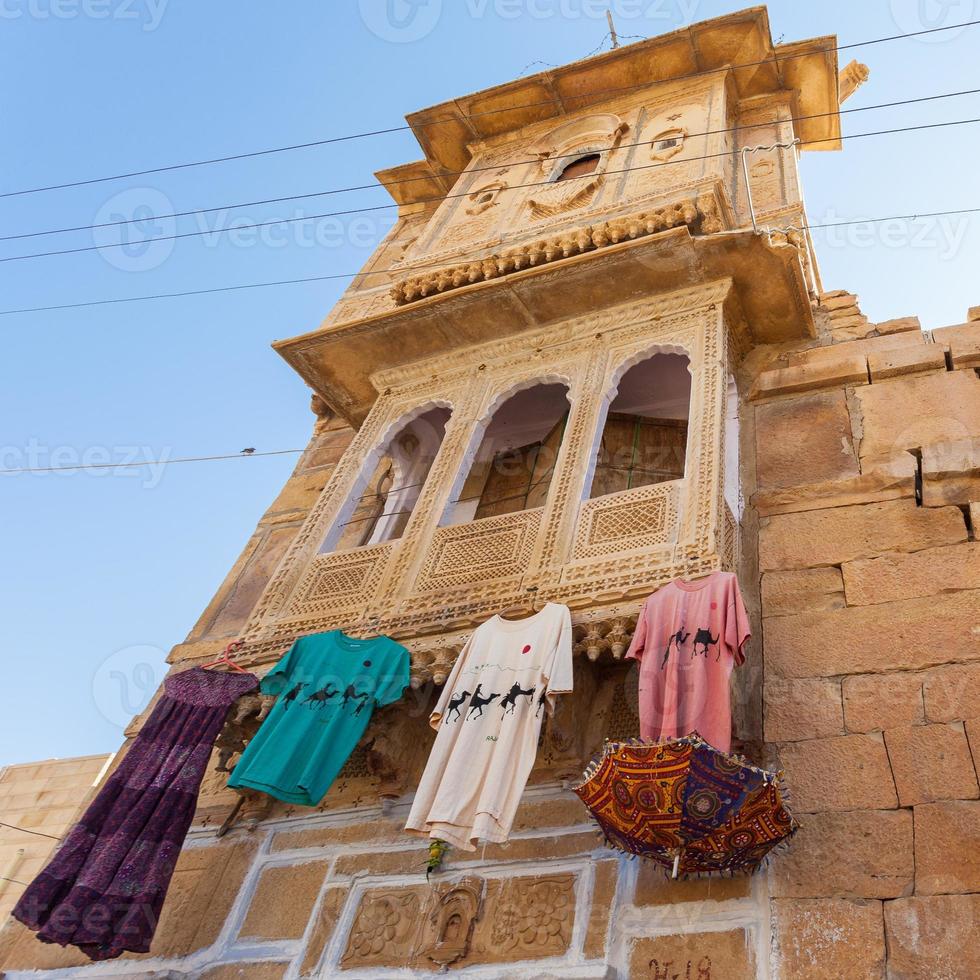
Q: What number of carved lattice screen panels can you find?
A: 3